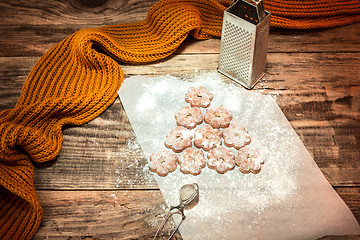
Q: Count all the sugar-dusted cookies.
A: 10